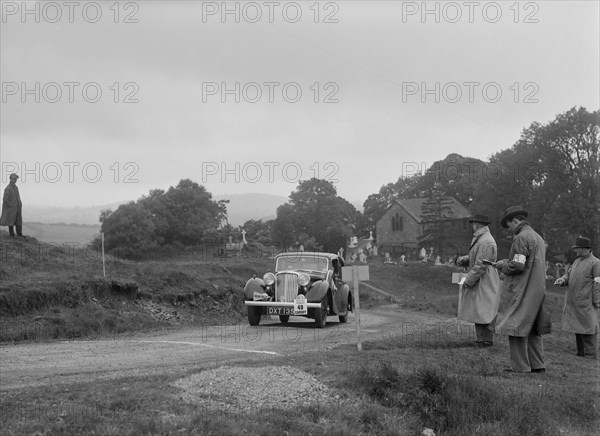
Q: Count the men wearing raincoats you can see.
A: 4